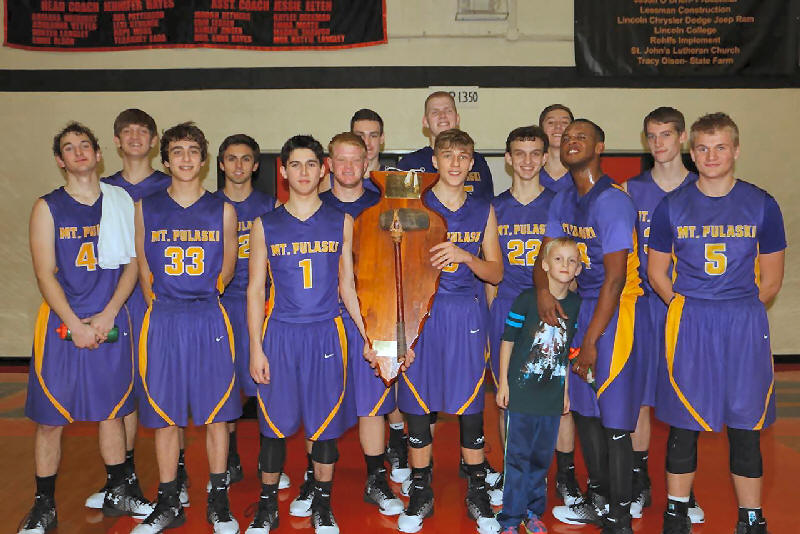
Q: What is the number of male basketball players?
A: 14